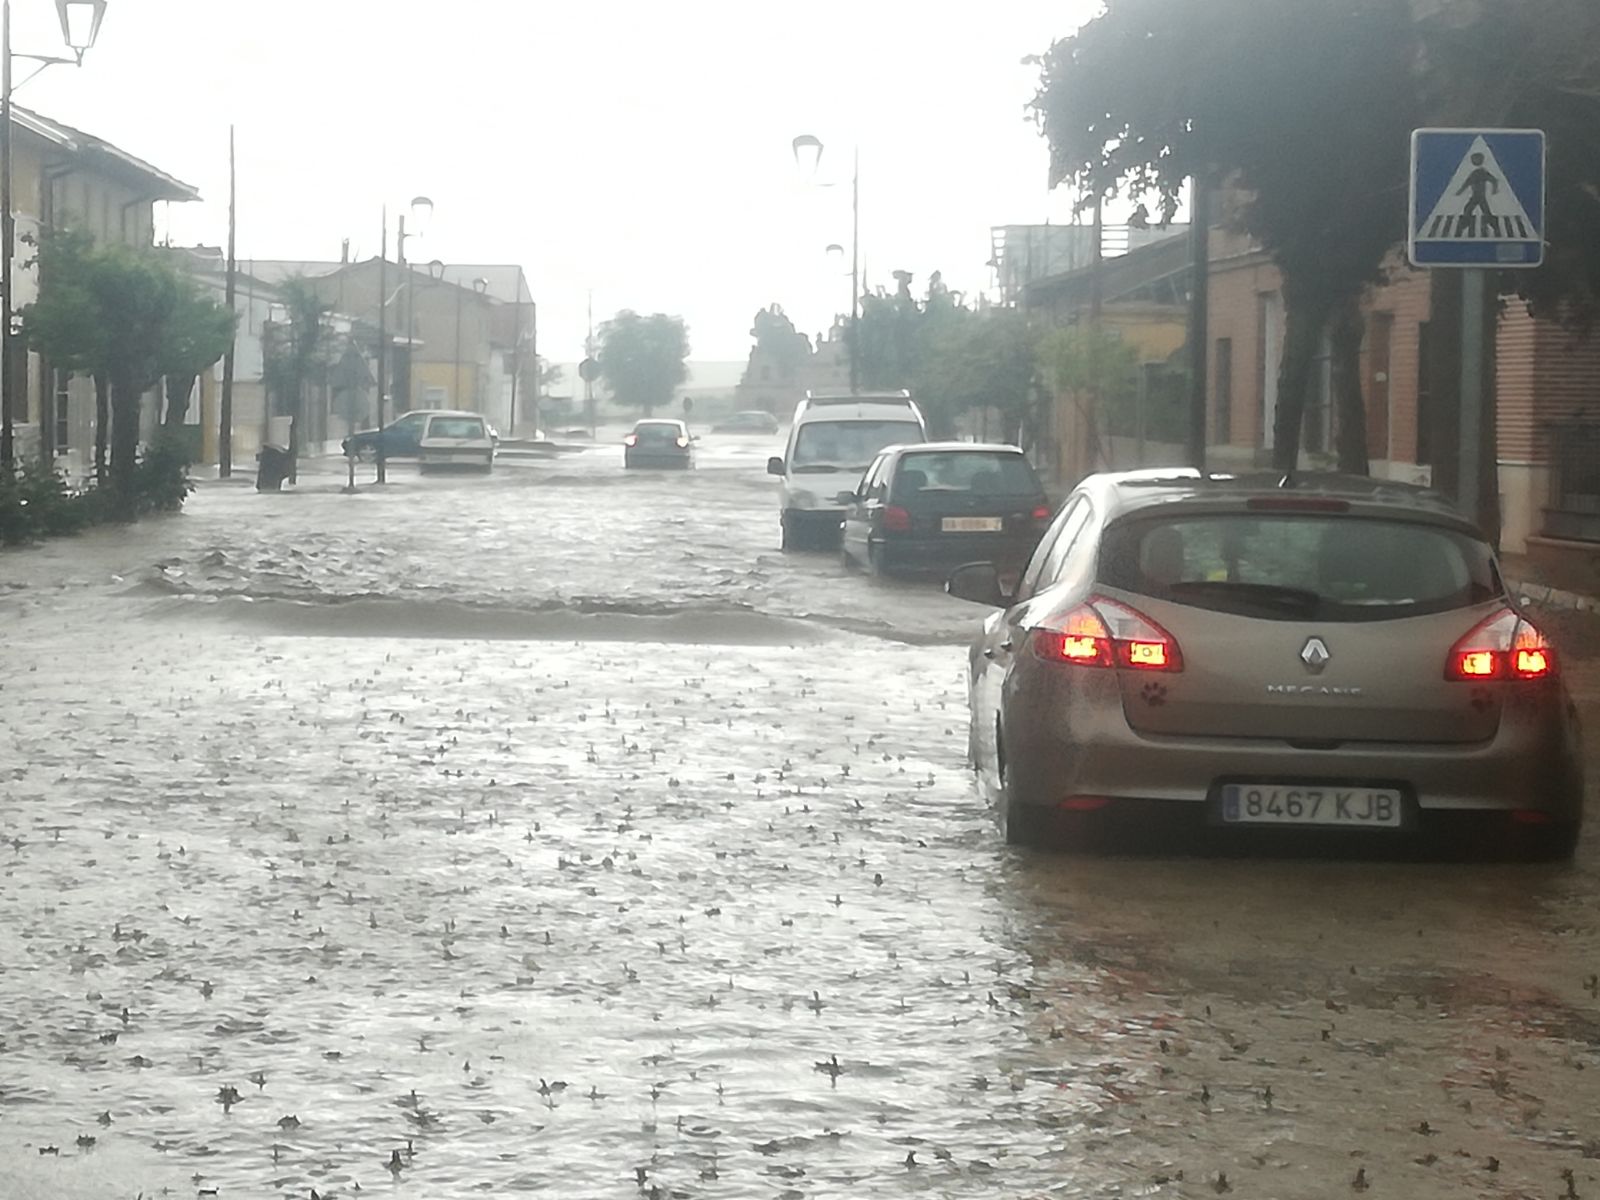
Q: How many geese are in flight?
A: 0